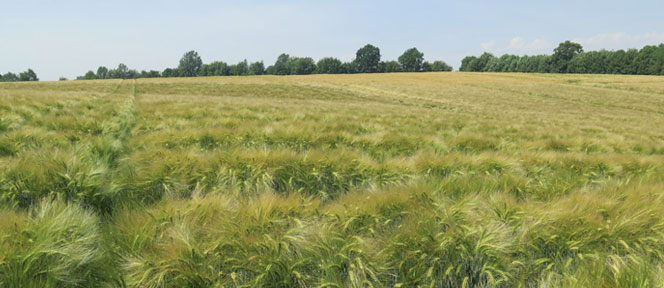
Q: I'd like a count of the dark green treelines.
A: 3